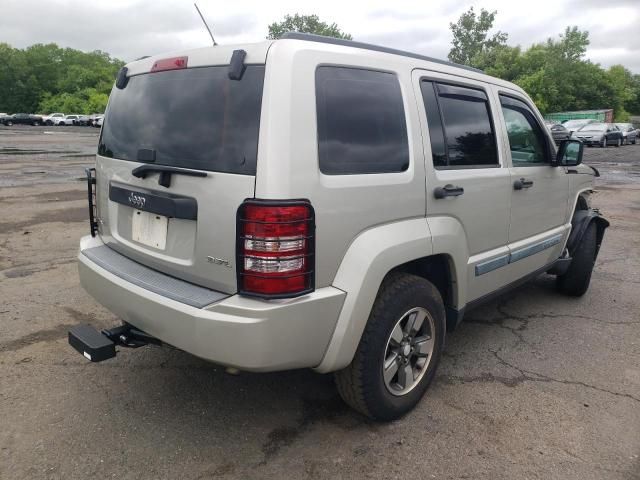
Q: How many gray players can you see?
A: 0